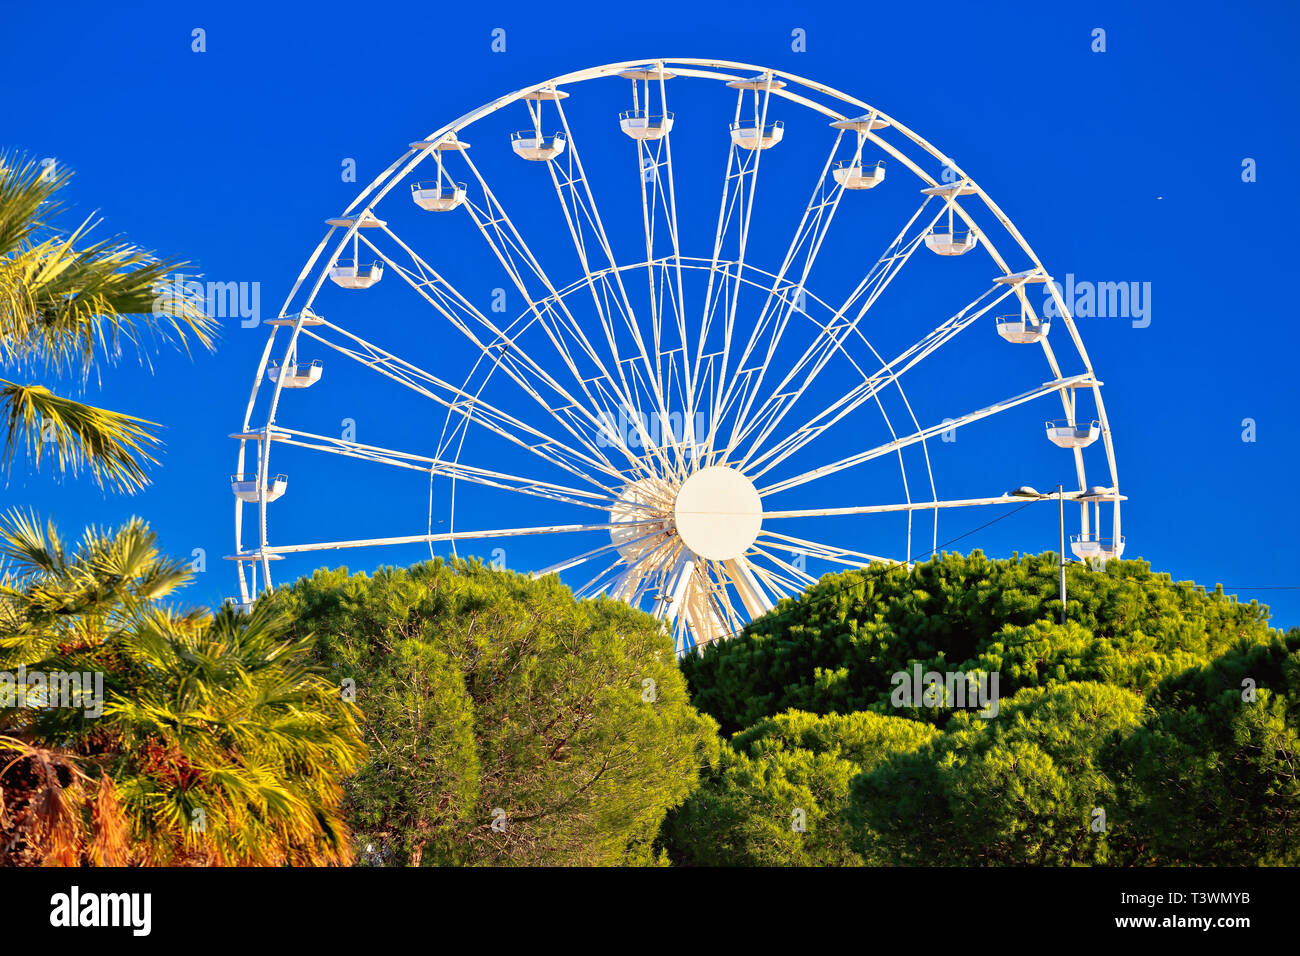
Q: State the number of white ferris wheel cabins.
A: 13